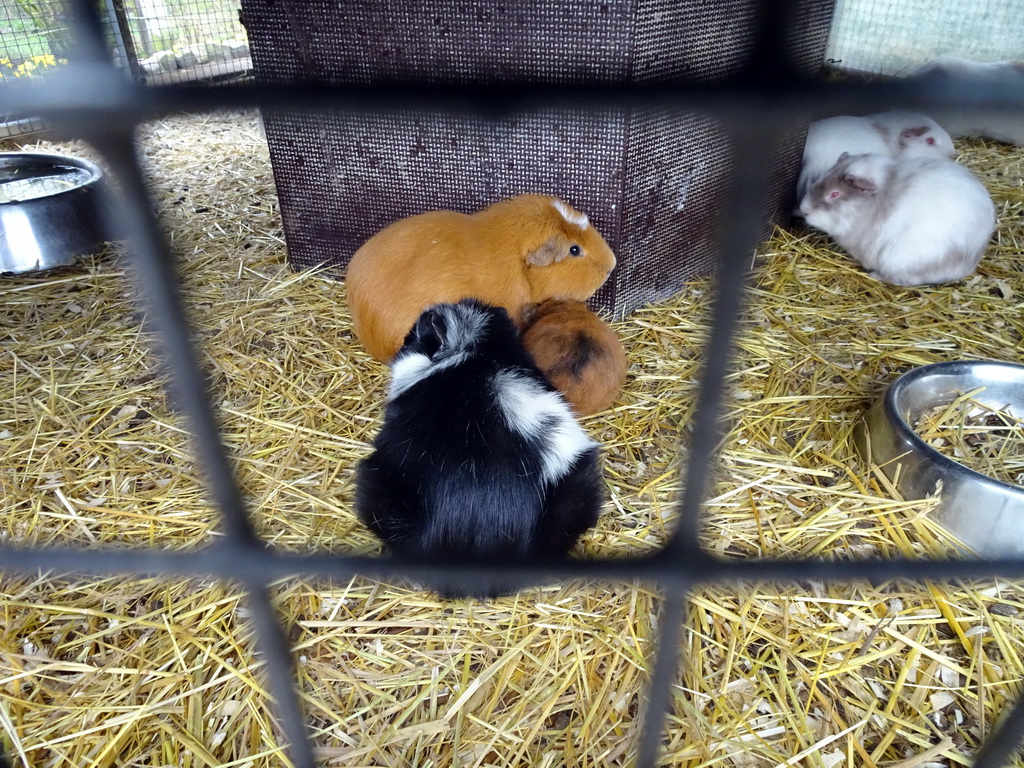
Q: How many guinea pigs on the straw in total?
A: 6